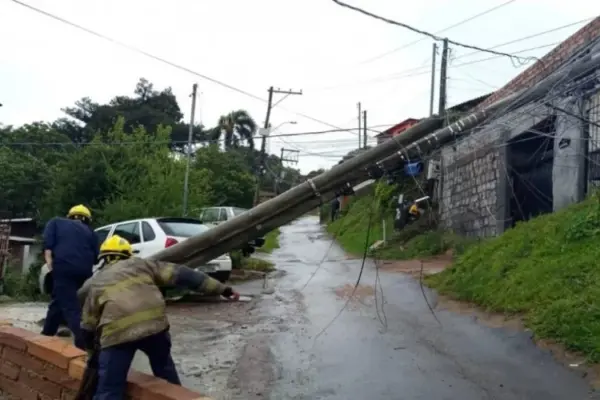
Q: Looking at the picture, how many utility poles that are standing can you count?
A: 7